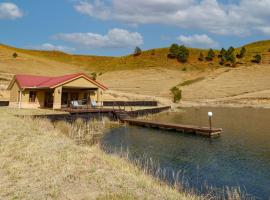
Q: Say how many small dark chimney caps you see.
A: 0